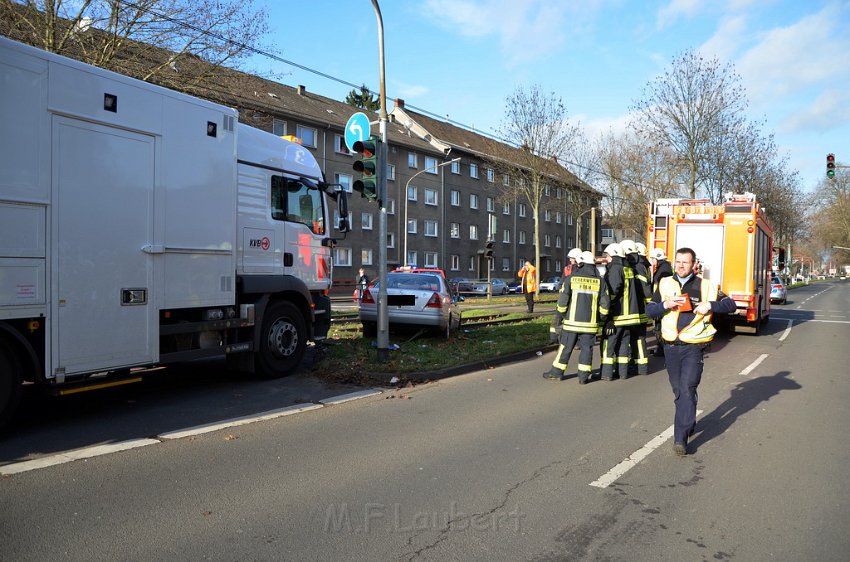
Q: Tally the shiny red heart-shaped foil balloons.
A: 0